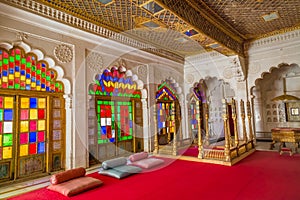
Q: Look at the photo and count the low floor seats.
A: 3